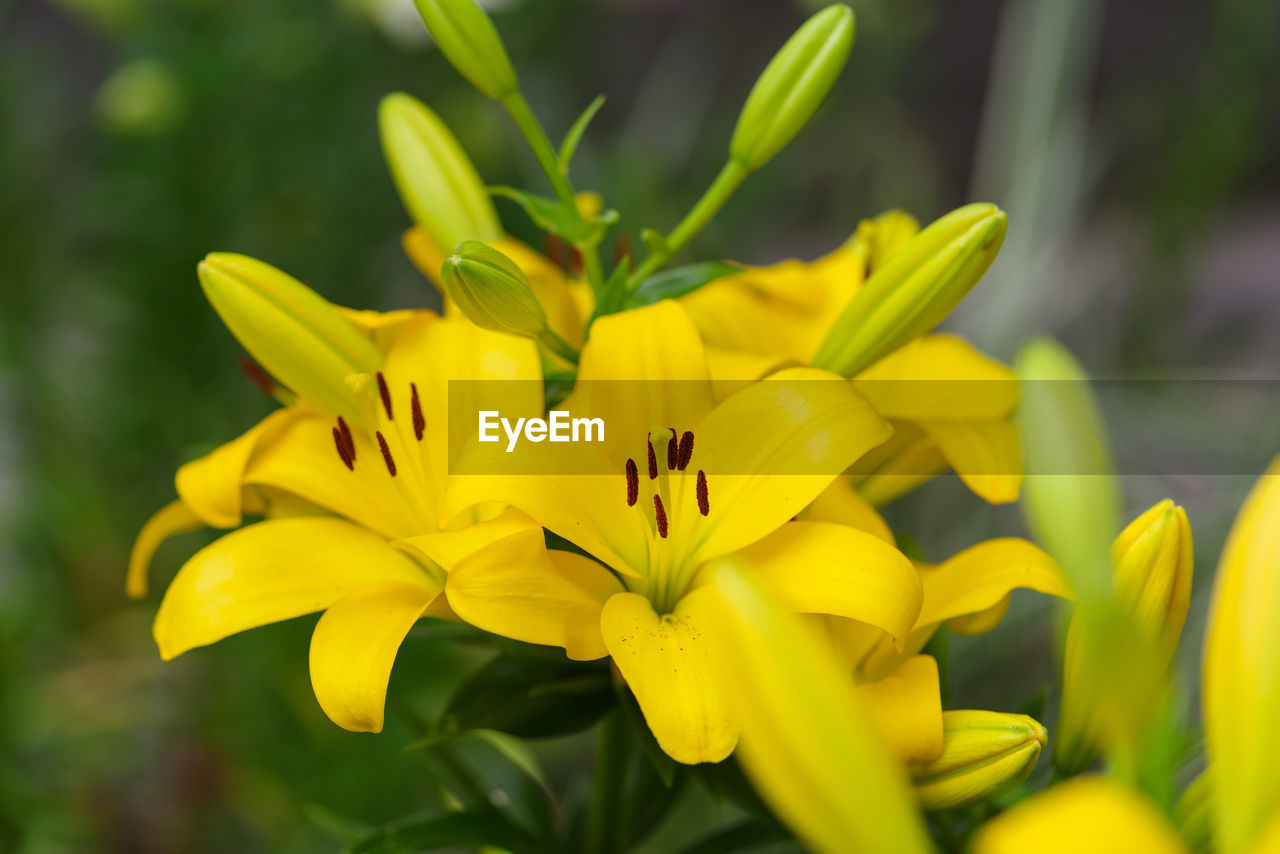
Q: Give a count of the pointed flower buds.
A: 11